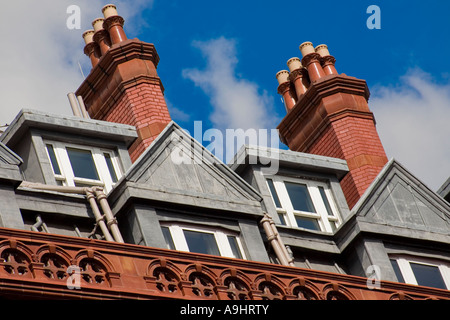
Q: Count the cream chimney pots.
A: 7